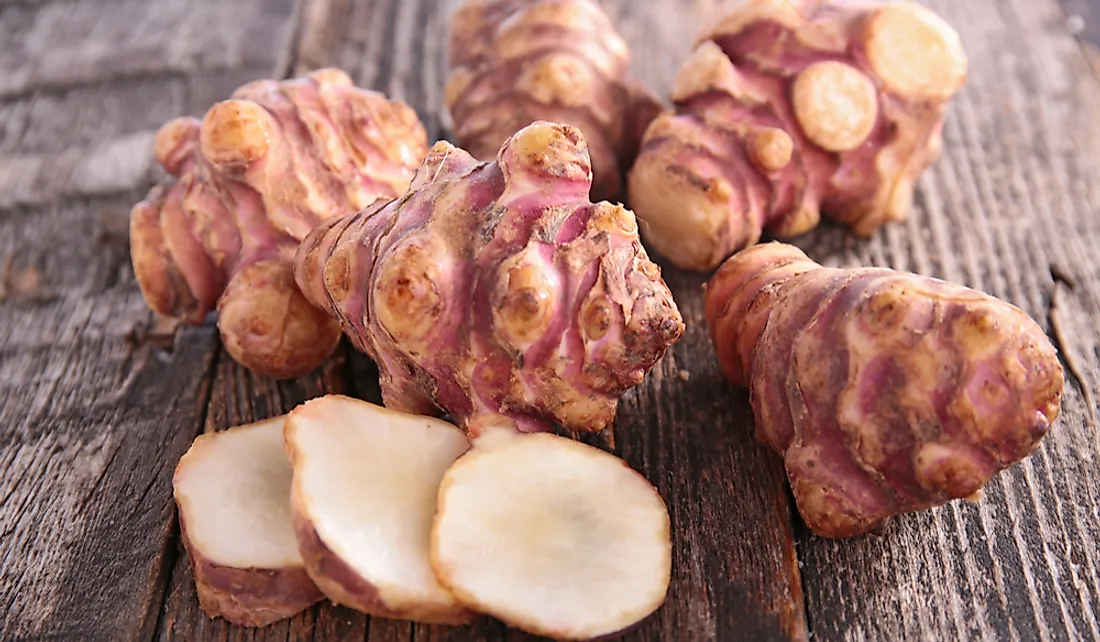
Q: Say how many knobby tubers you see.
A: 5